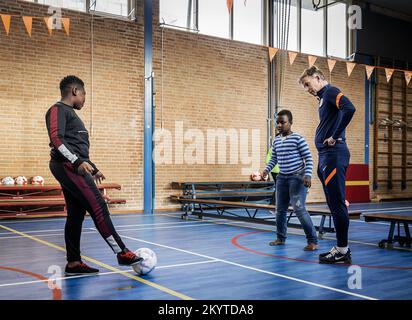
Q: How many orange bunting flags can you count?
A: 13